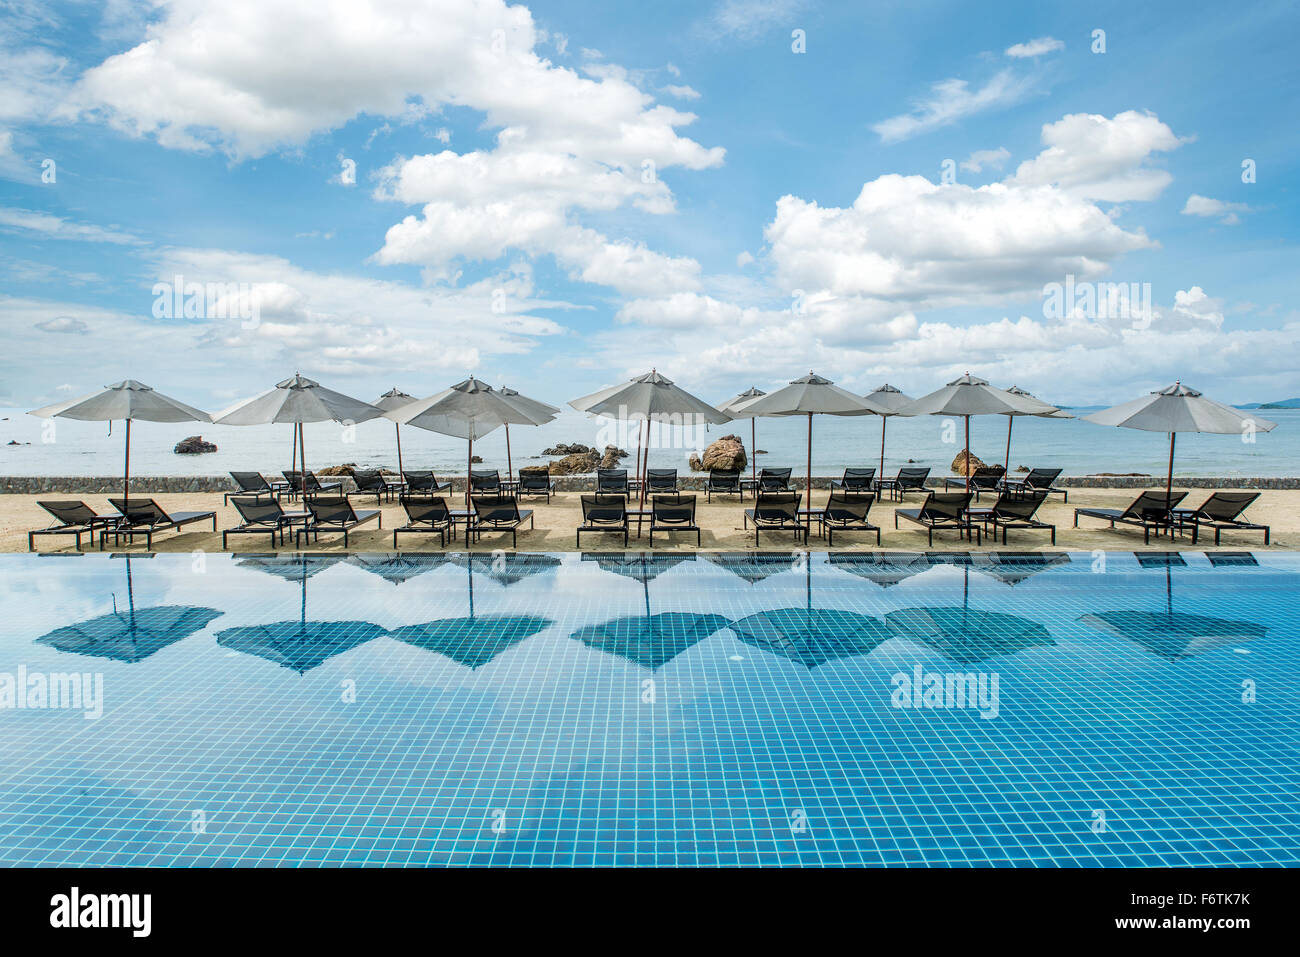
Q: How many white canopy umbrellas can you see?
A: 12